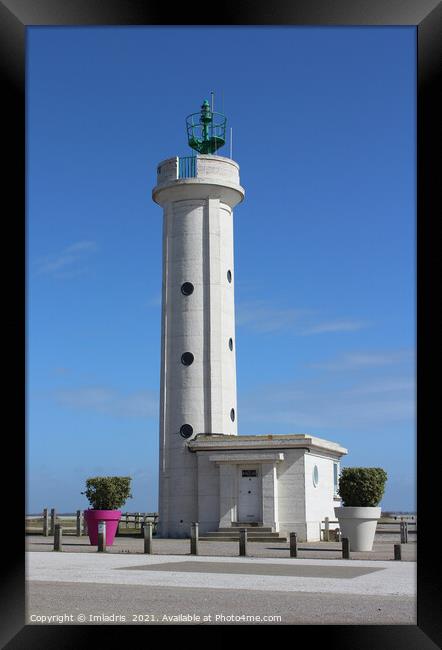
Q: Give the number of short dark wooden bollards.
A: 8